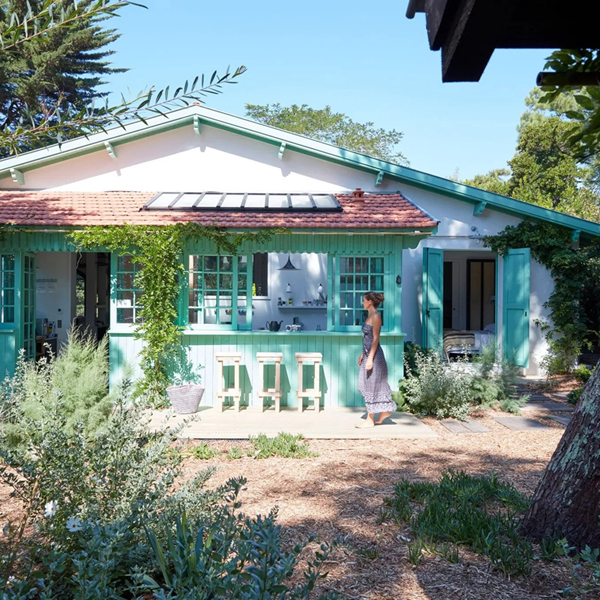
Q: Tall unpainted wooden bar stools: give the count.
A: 3